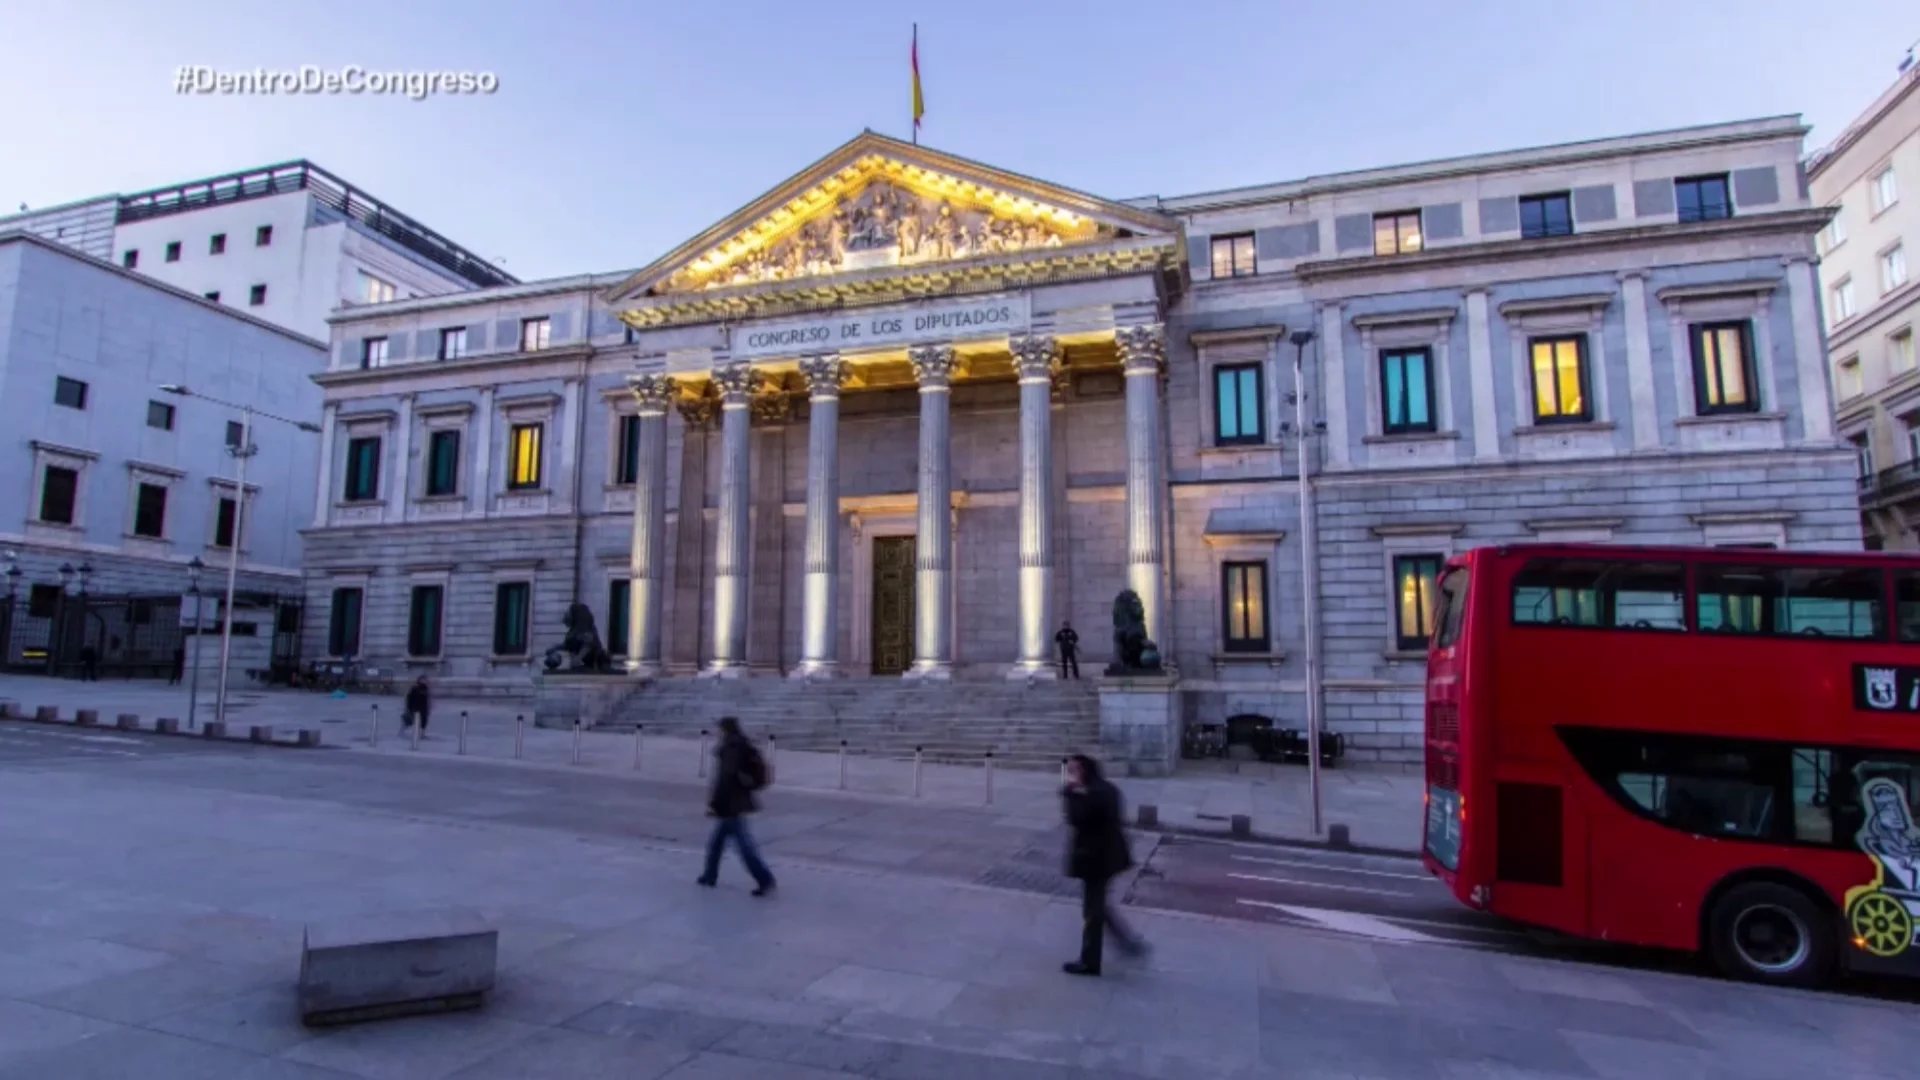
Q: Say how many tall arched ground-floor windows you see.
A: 0